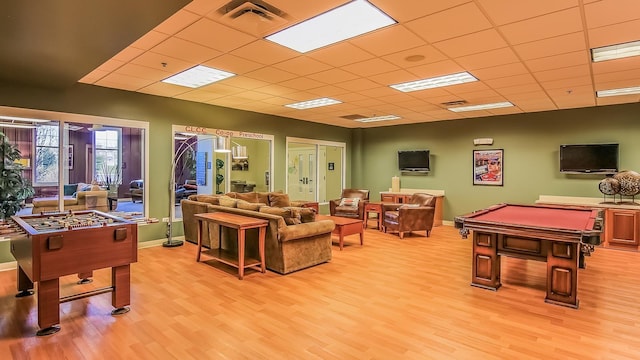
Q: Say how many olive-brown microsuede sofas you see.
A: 1